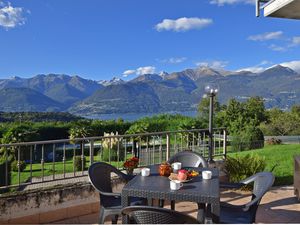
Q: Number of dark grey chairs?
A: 4